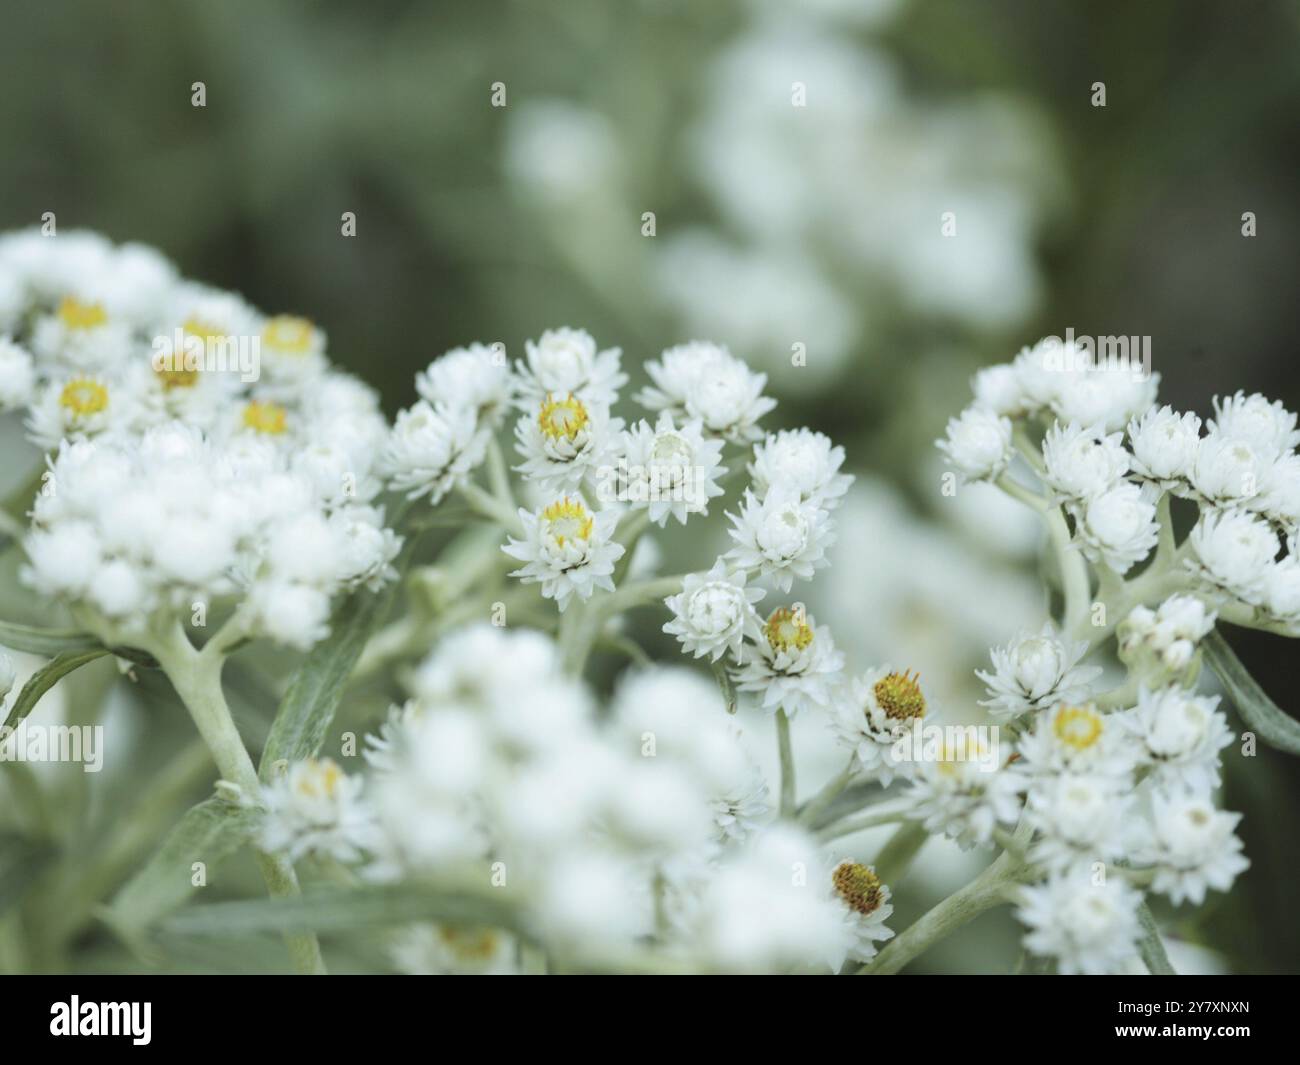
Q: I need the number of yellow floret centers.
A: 15